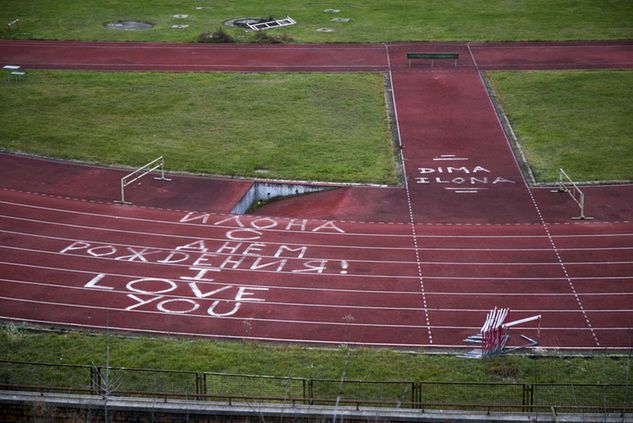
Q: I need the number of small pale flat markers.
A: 6